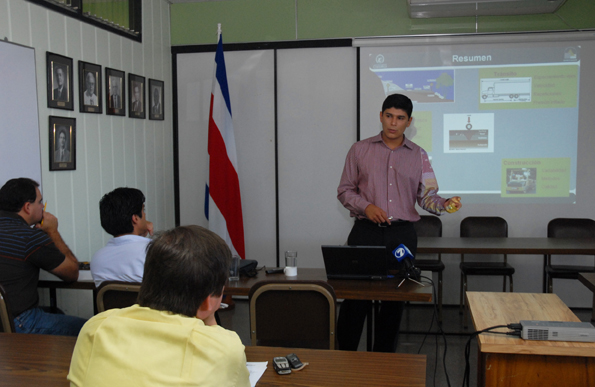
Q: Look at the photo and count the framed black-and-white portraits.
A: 6